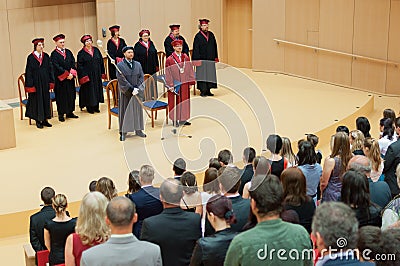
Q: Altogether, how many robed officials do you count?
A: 9